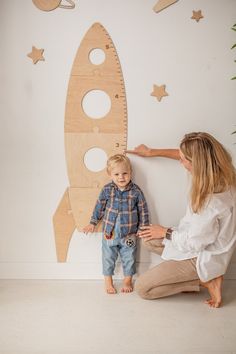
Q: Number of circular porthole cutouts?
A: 3